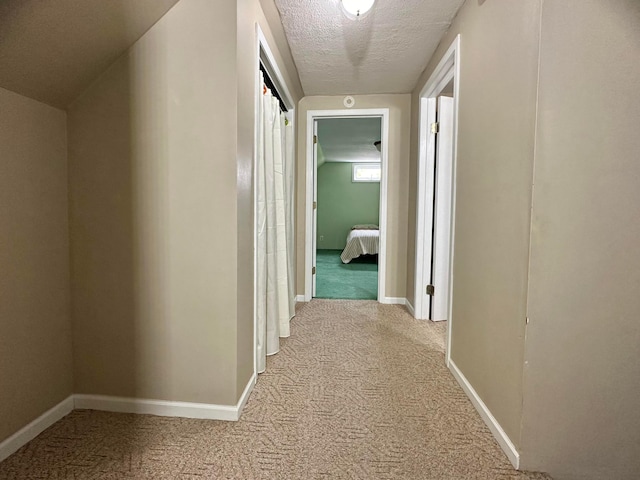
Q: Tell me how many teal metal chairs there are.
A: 0